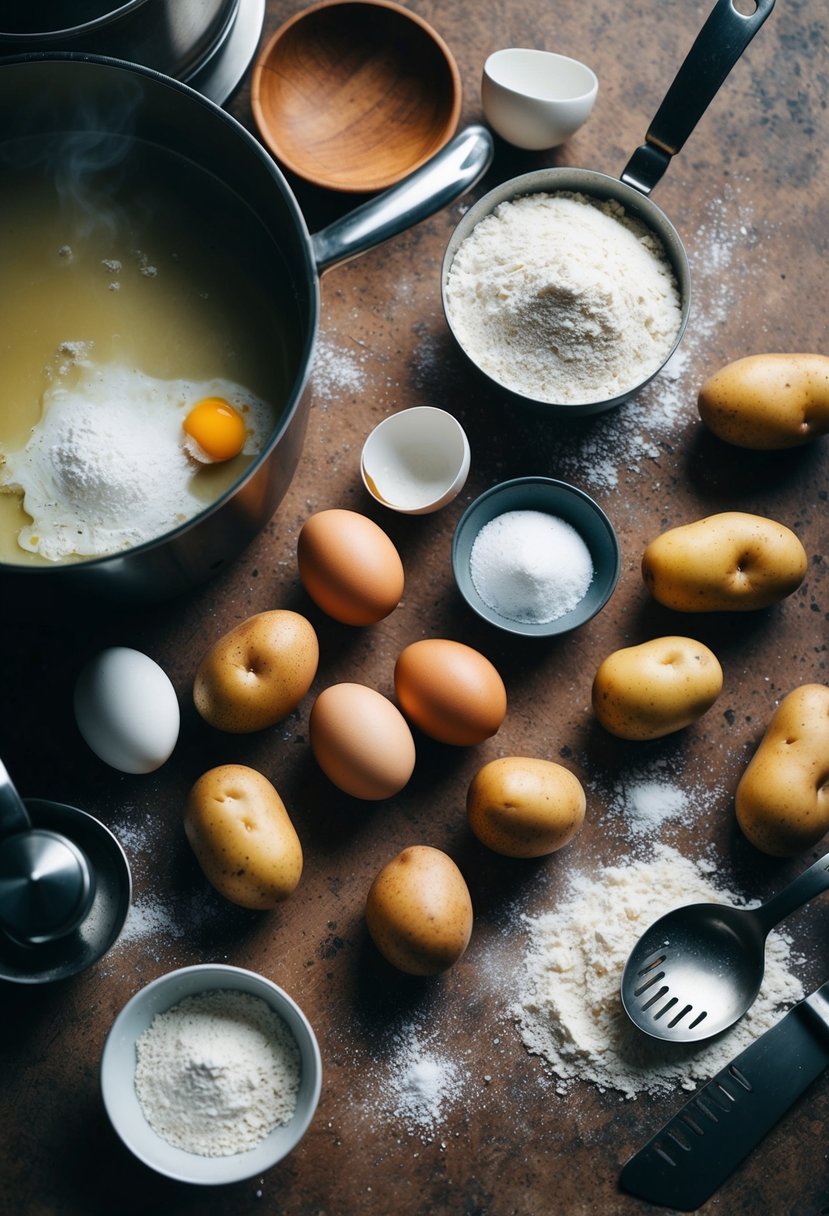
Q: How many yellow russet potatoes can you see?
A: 8